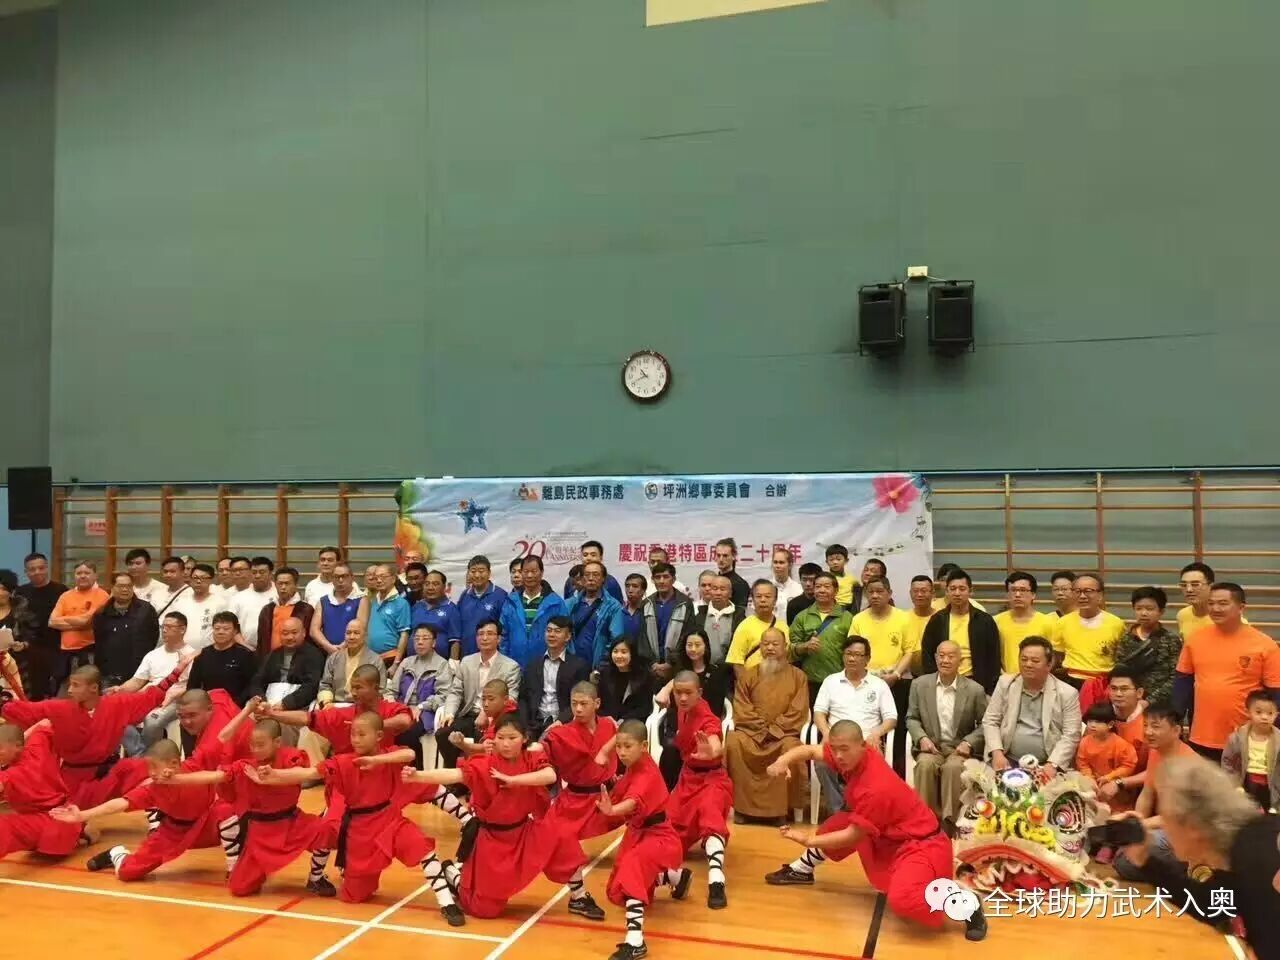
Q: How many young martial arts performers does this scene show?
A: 13